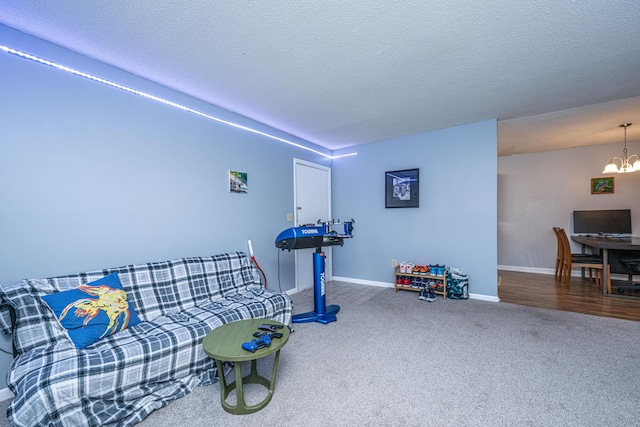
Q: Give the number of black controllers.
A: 2